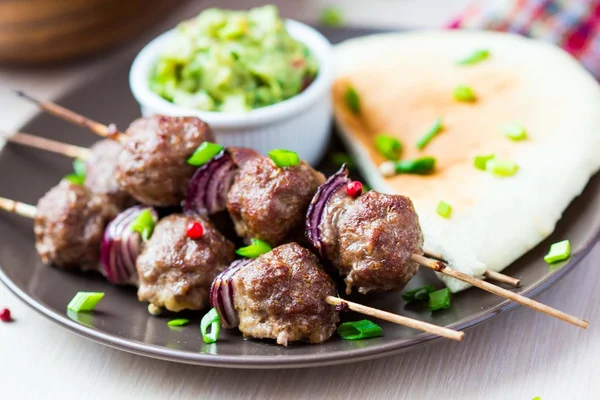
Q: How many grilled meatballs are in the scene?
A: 7